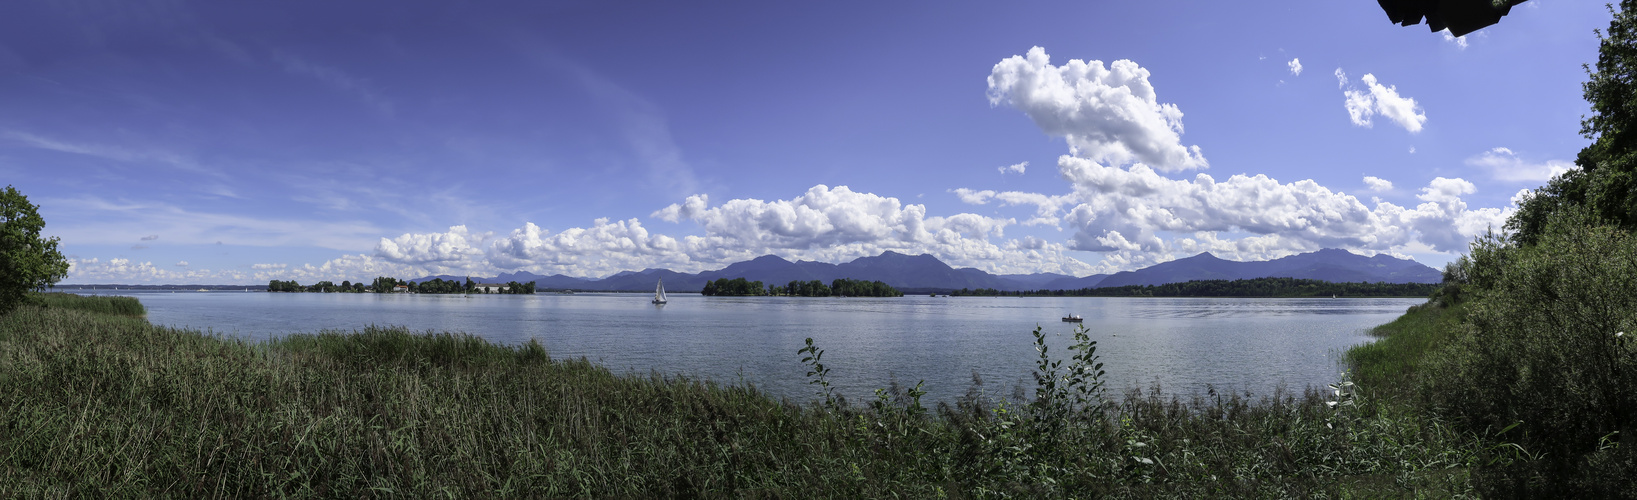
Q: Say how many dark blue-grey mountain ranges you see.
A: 1